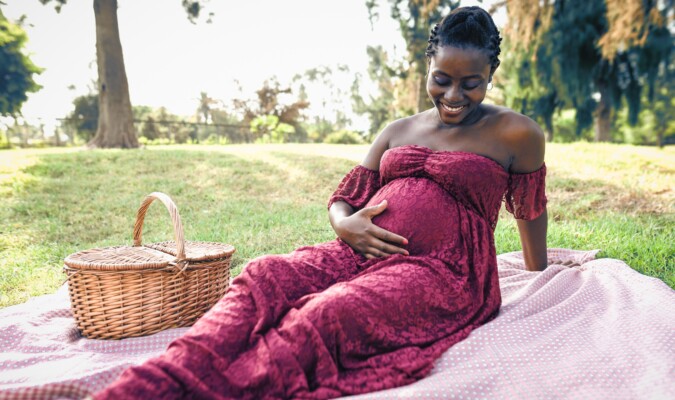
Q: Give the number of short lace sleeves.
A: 2